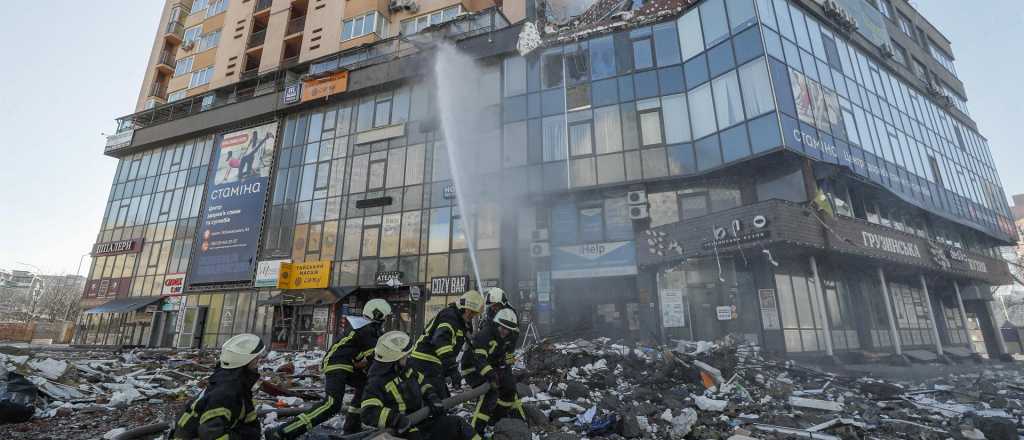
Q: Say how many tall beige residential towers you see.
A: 1